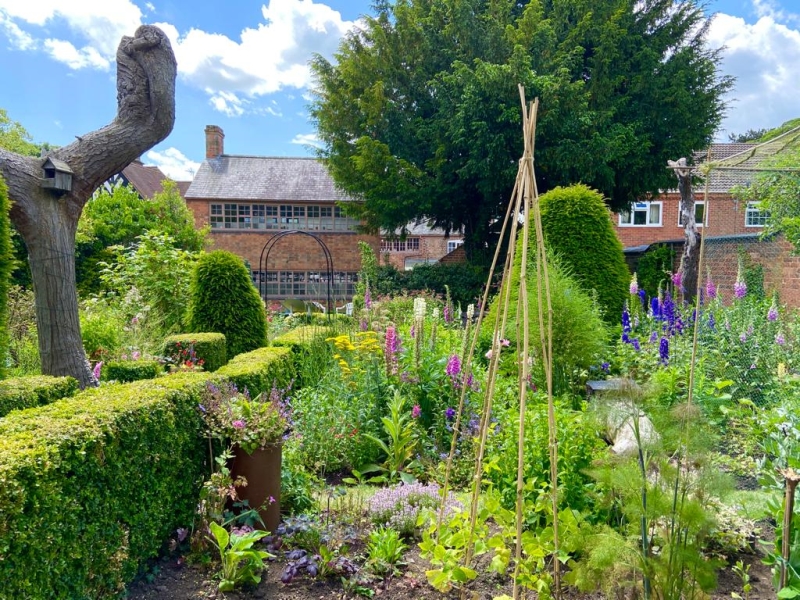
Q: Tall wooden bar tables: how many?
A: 0